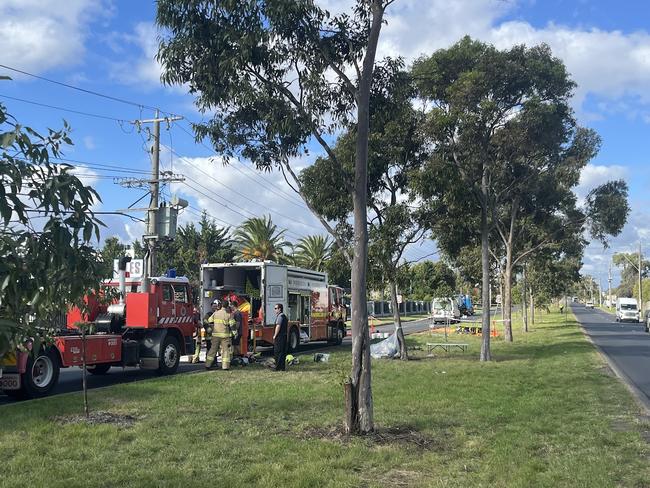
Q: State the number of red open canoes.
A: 0